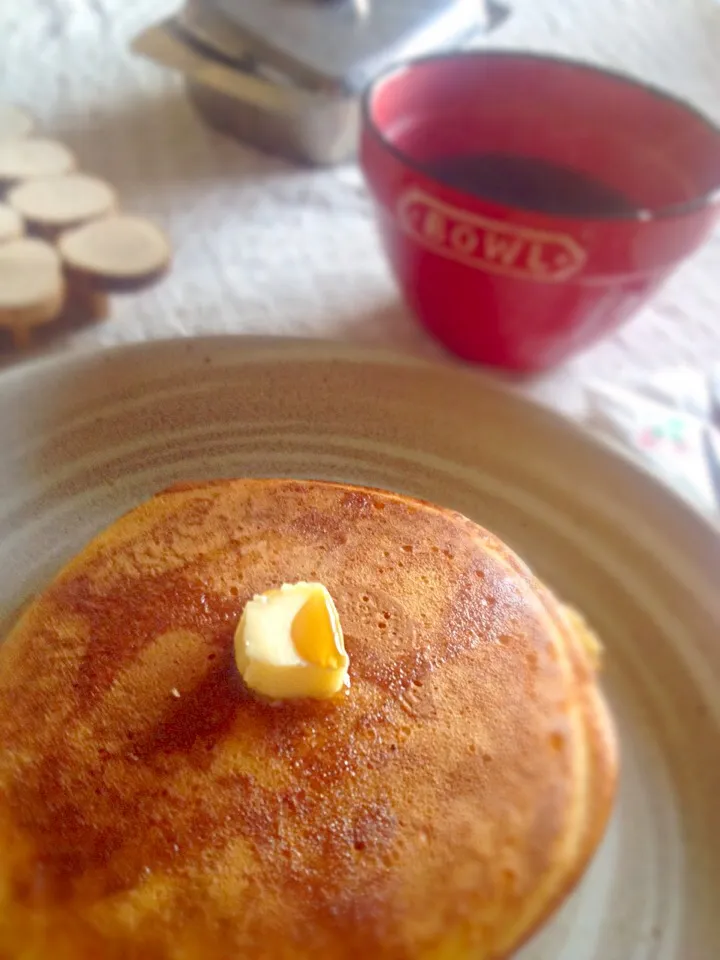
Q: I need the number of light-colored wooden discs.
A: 6